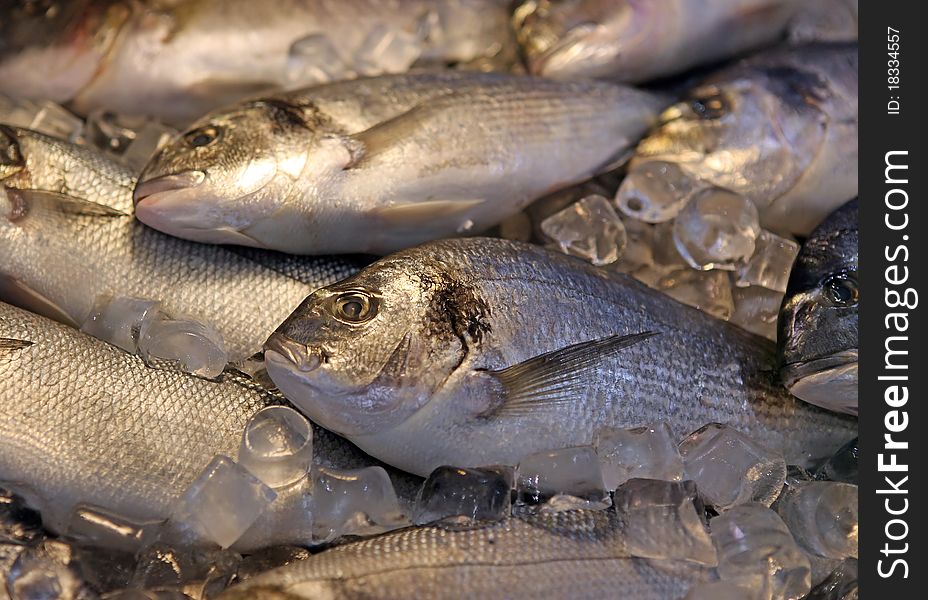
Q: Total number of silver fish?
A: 9